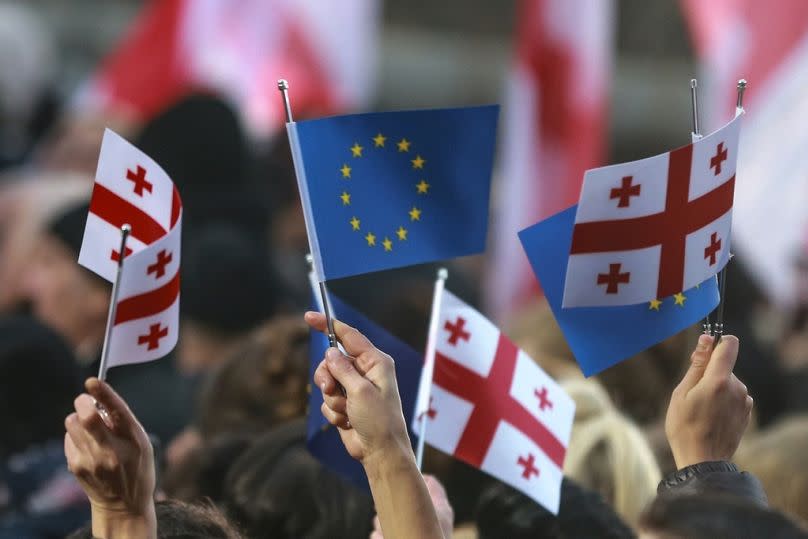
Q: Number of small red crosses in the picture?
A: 12